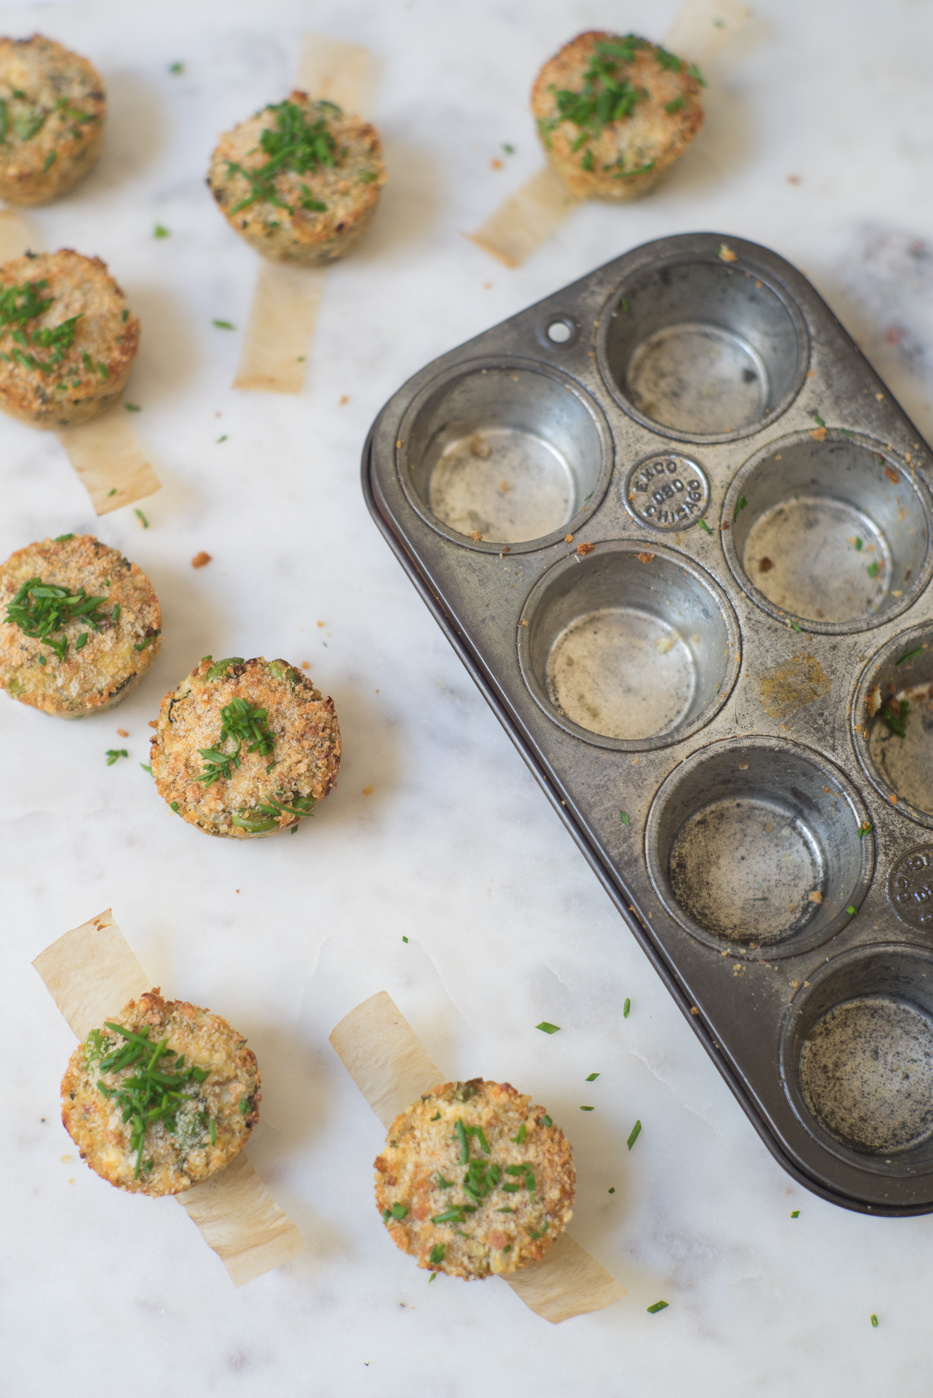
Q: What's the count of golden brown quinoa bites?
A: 8